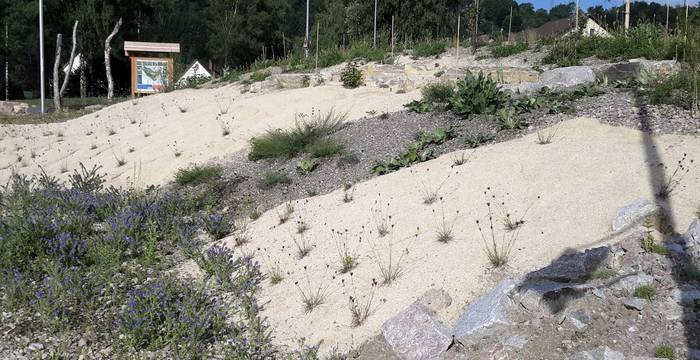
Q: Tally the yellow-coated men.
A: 0